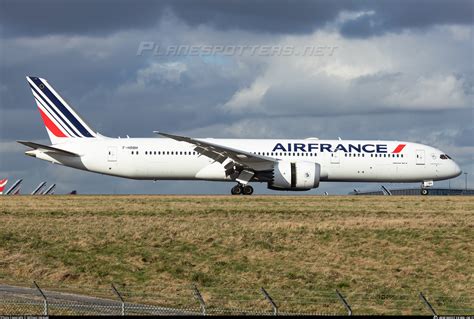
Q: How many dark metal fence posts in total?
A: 6